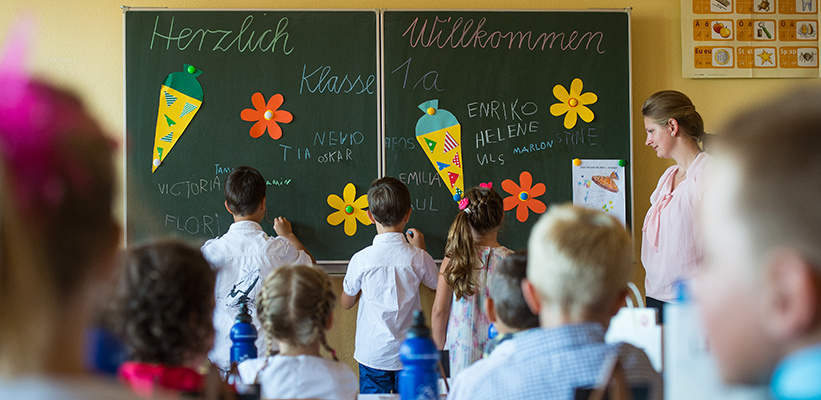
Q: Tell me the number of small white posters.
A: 1